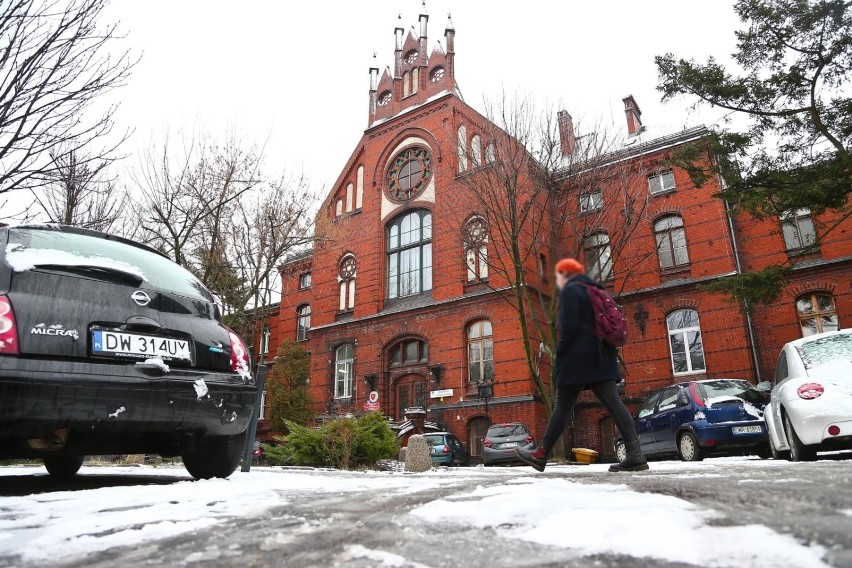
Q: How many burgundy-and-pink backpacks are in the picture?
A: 1